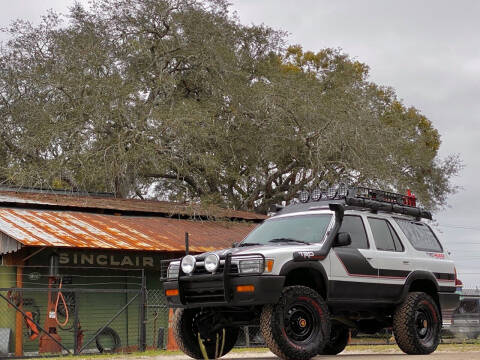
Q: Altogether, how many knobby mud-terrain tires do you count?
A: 4